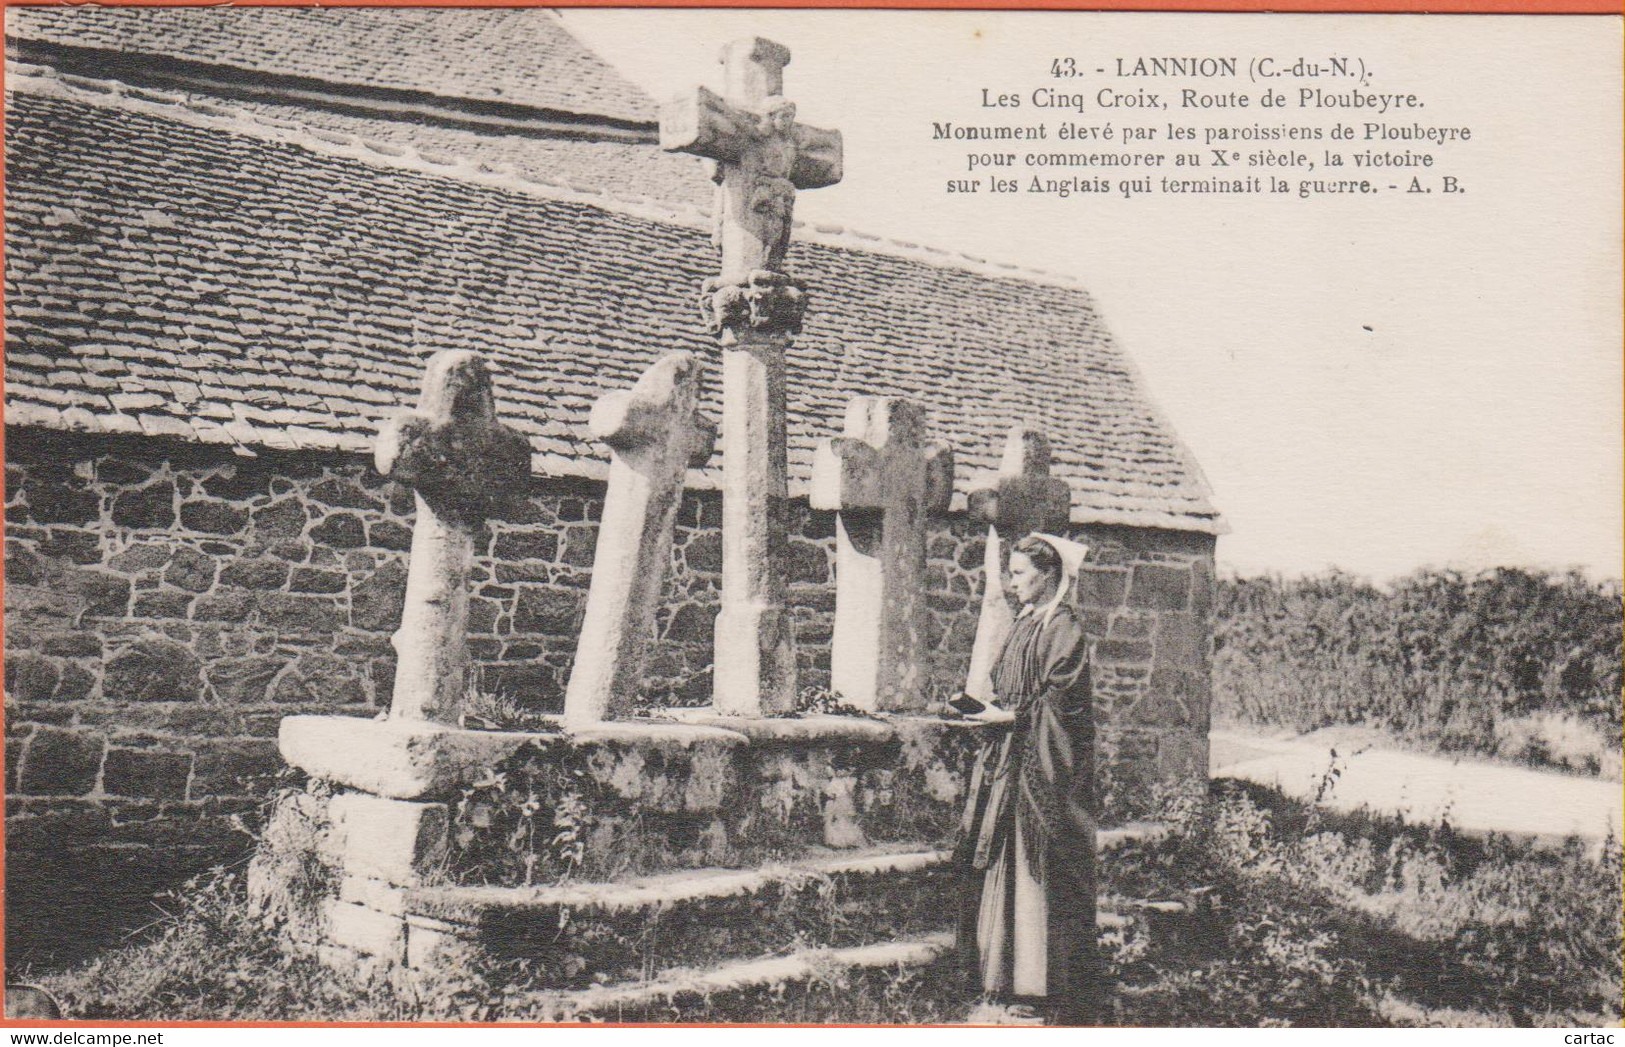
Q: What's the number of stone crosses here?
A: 5